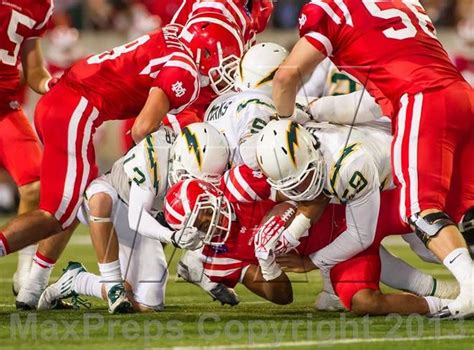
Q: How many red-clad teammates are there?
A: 5